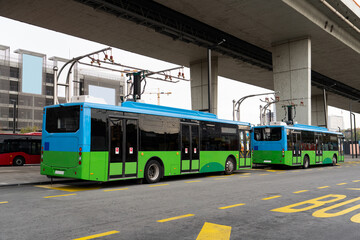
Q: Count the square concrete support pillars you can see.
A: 3